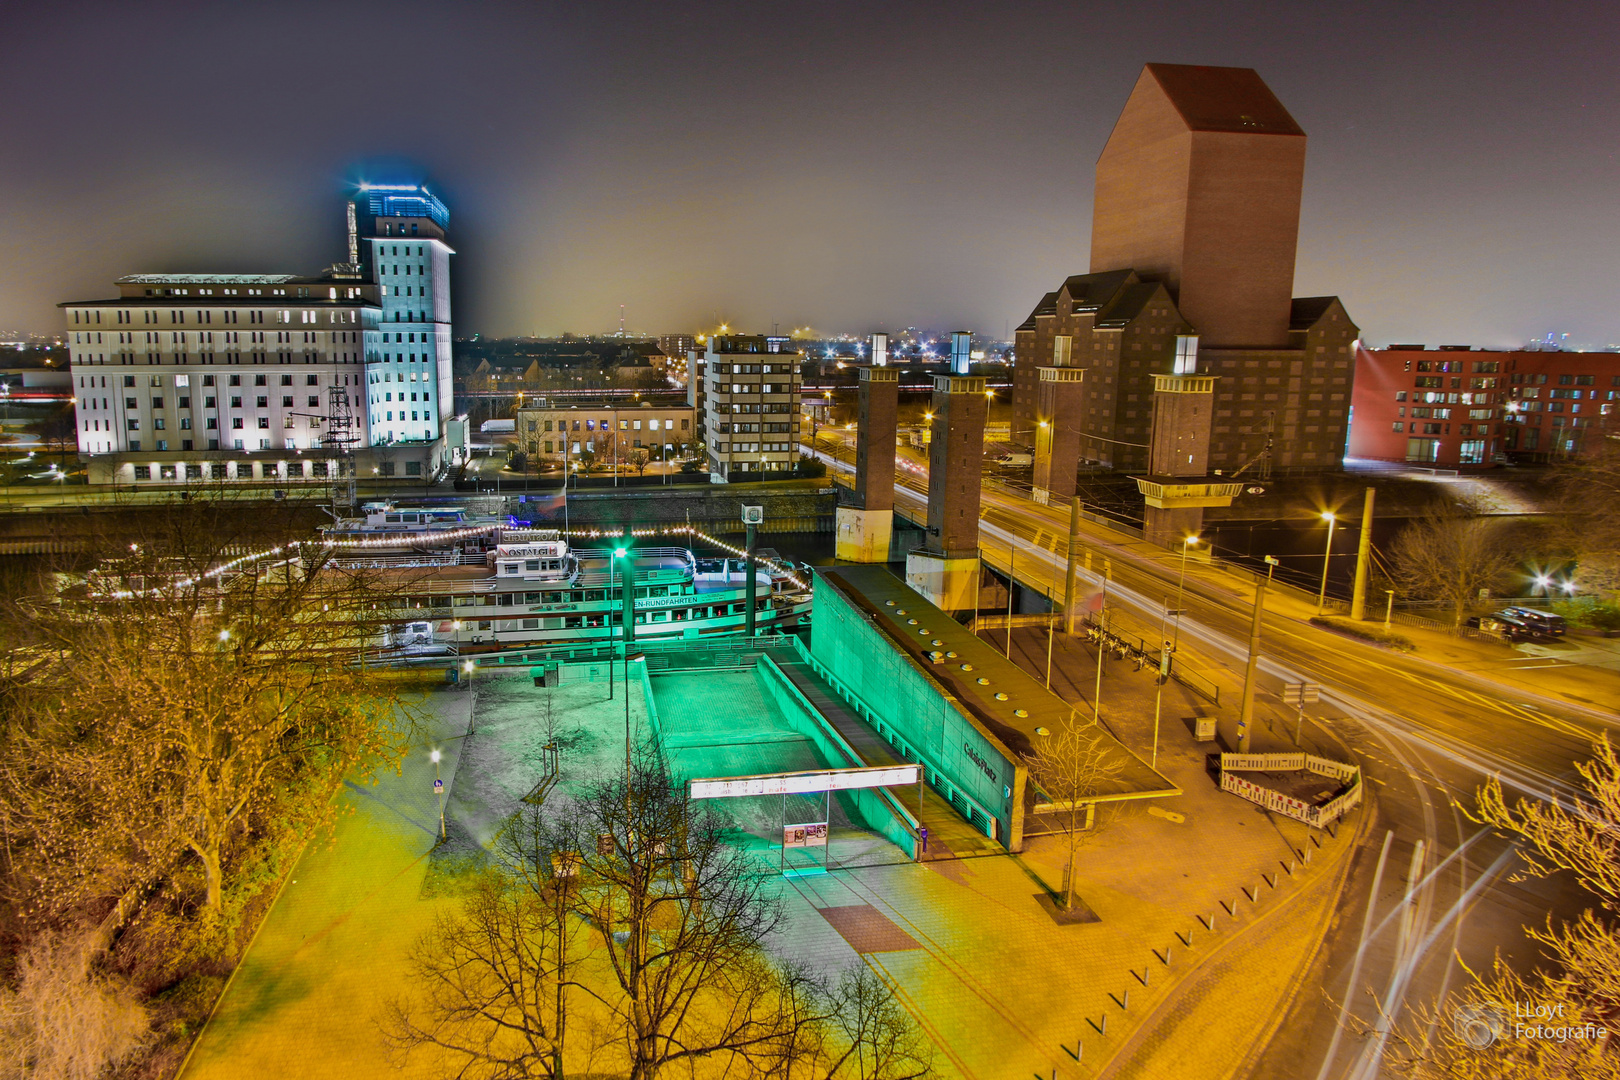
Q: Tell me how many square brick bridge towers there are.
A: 4